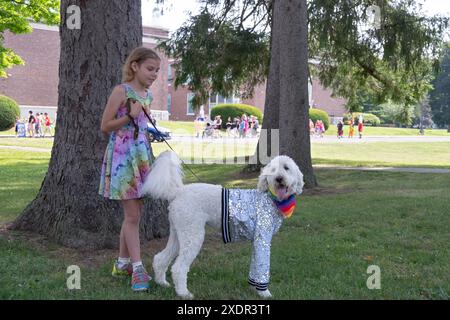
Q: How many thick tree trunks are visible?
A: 3